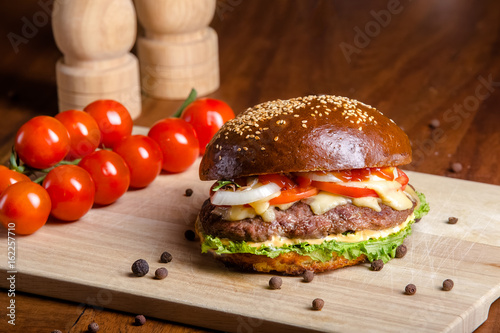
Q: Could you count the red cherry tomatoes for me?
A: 10